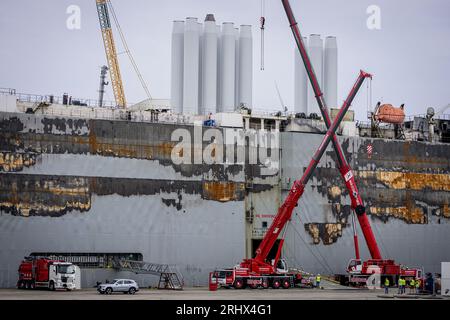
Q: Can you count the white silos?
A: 11